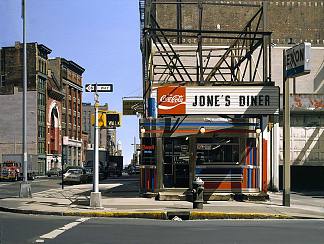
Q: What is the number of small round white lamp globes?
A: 3